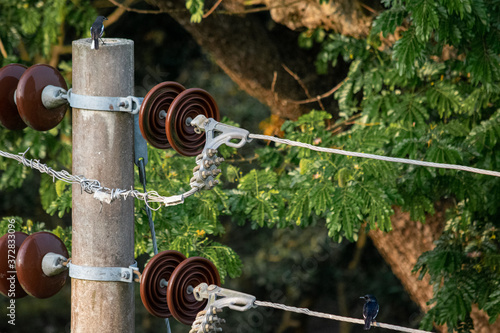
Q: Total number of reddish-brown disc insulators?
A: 8